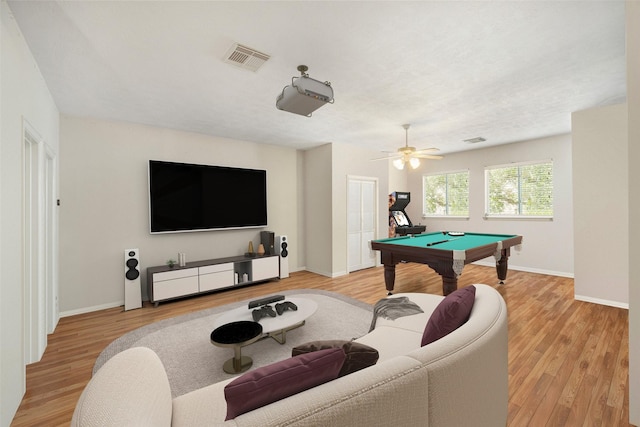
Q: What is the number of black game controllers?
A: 2